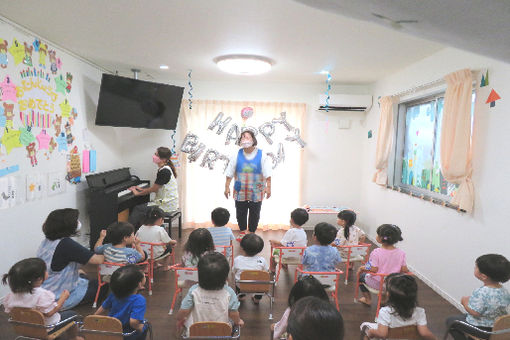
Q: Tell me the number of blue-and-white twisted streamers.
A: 3